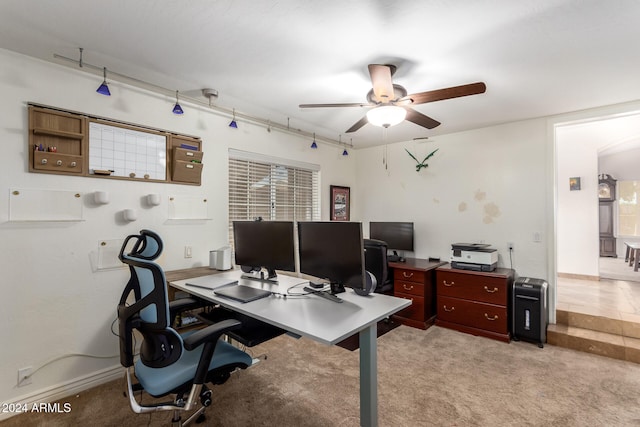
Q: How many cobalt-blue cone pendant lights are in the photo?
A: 5